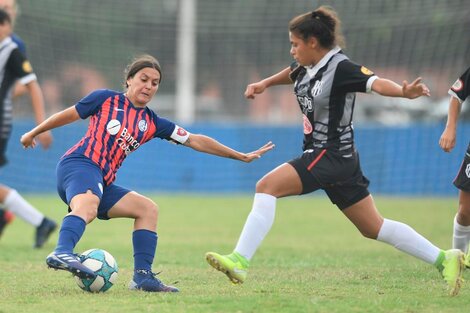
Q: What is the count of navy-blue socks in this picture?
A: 2